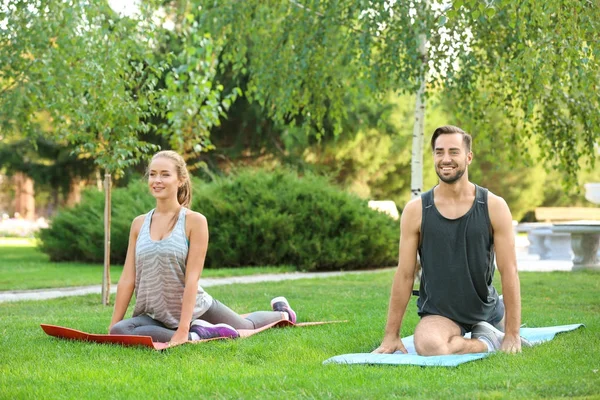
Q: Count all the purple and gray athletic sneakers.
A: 2